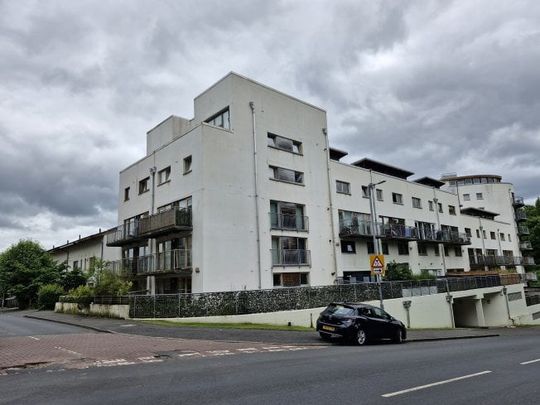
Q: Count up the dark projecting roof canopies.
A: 4